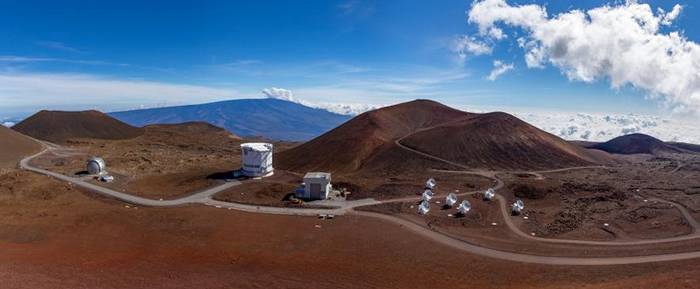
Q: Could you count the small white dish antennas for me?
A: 7